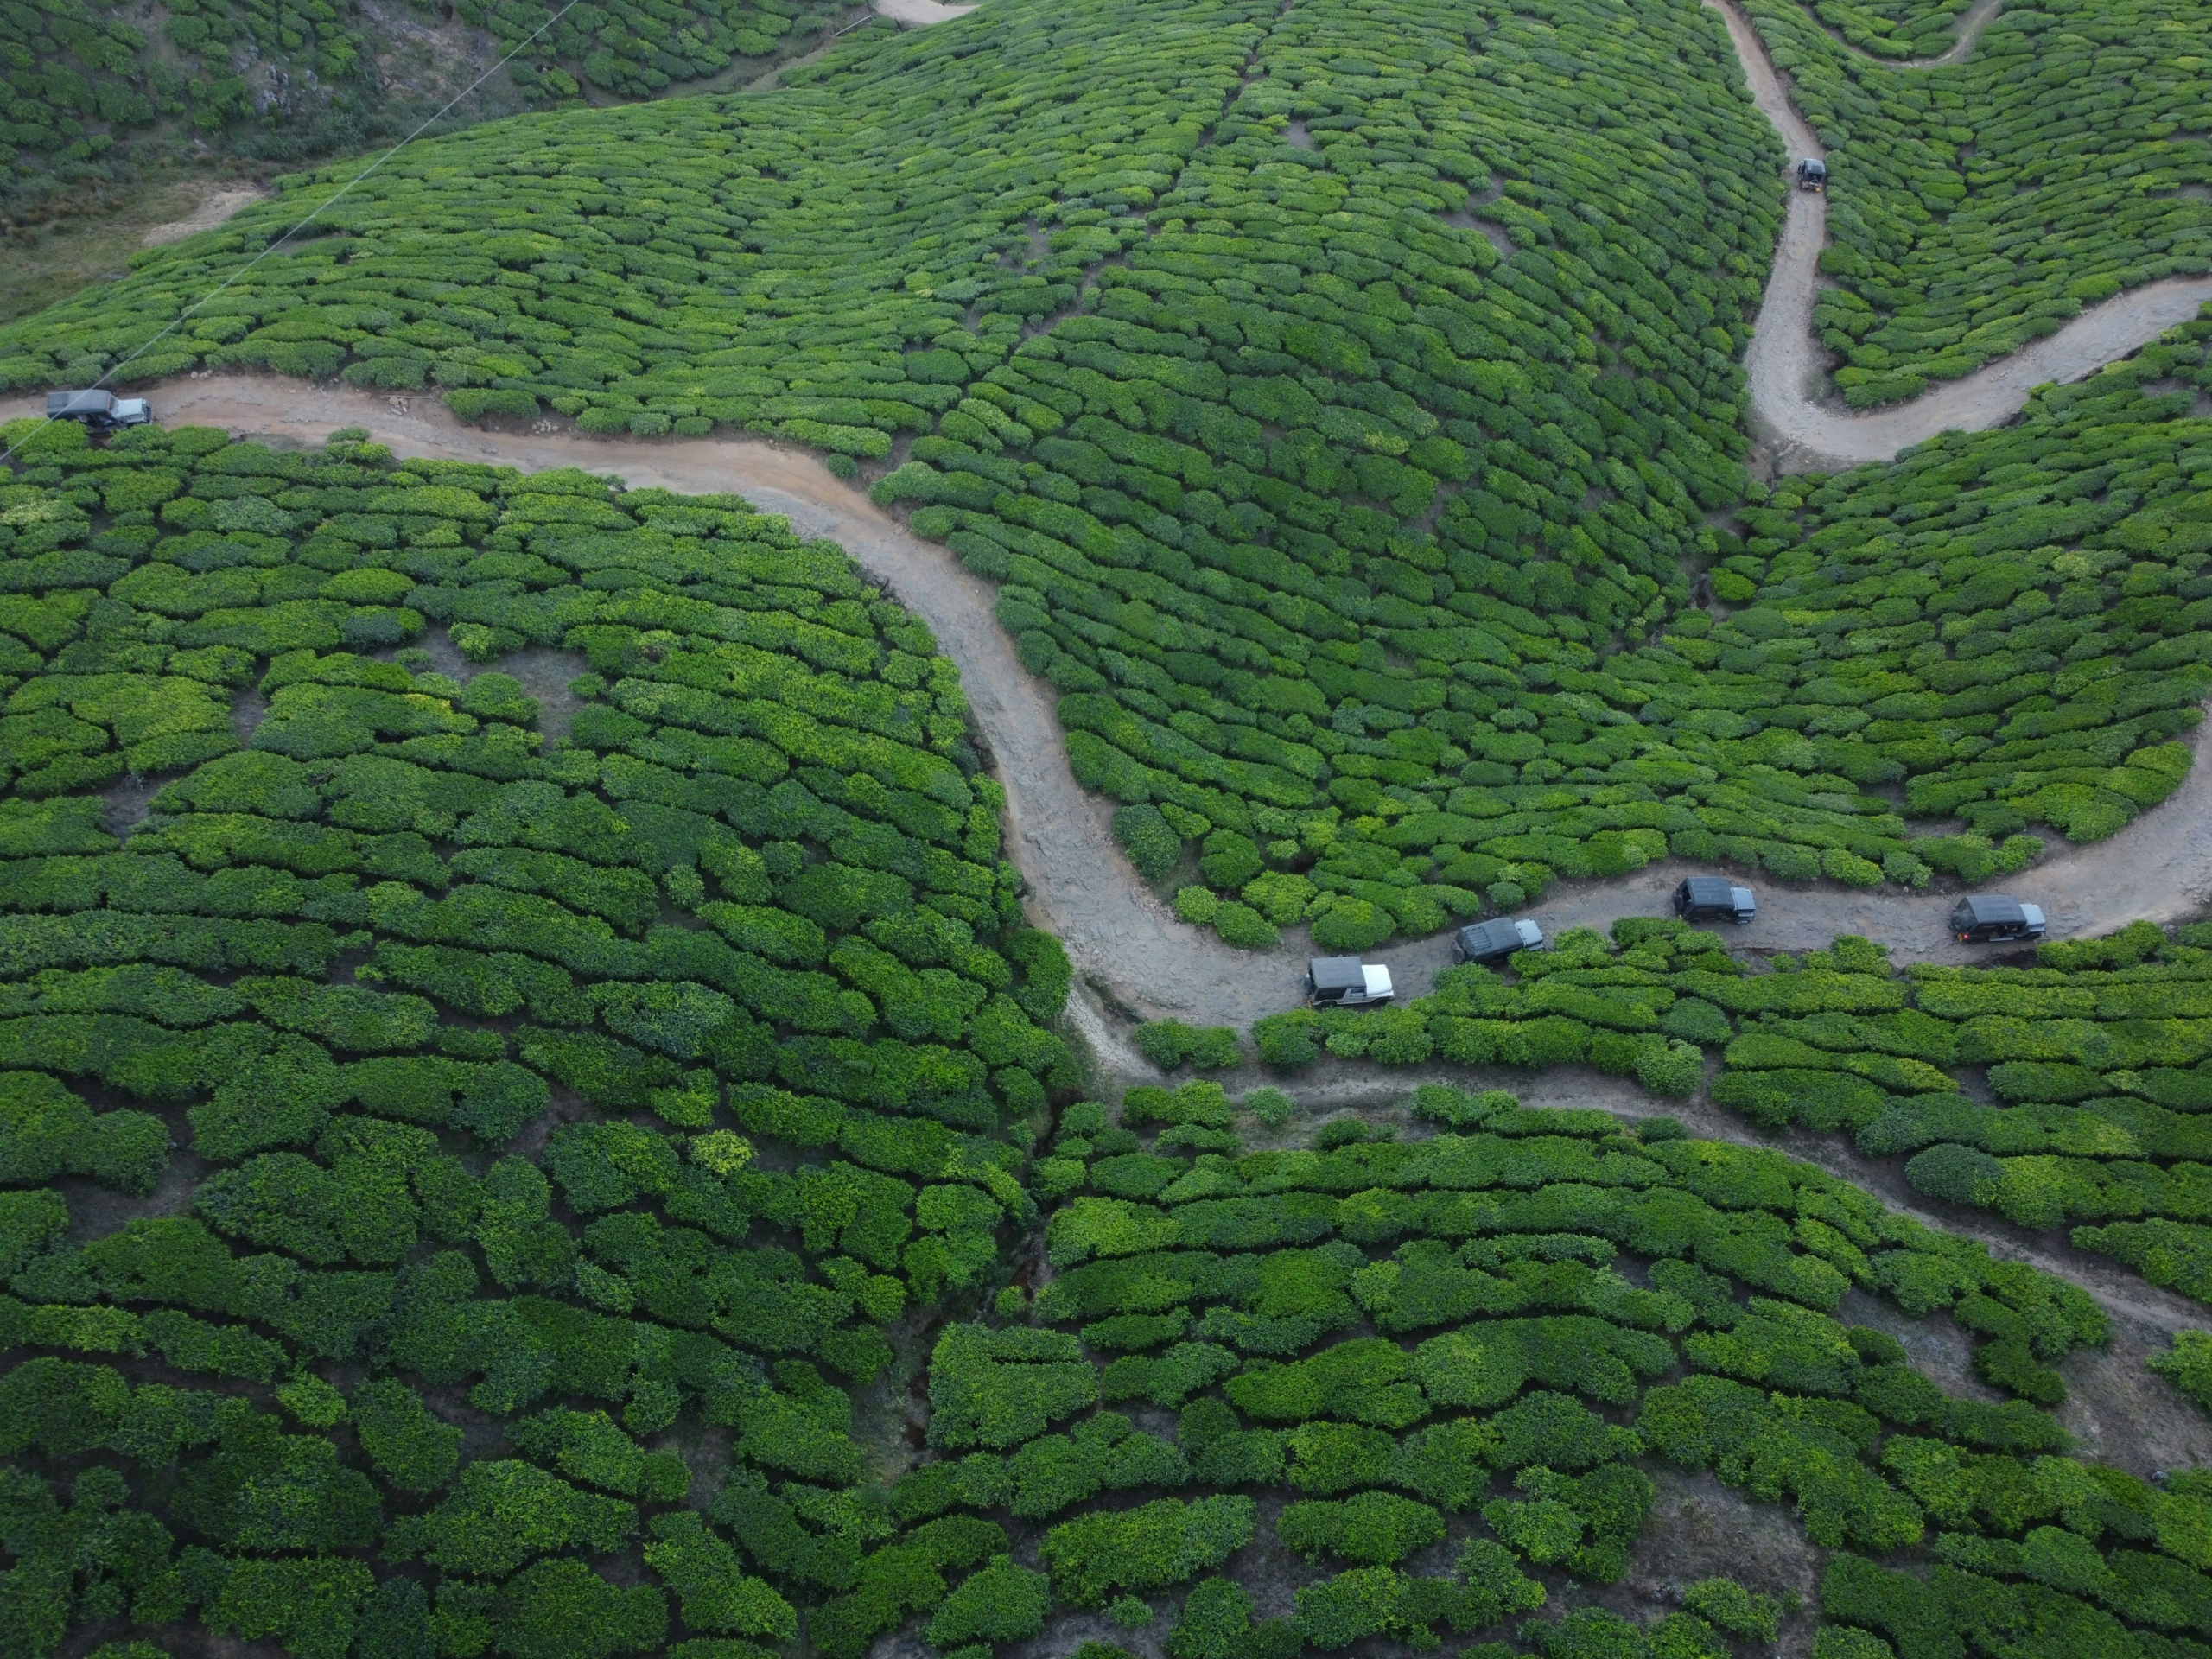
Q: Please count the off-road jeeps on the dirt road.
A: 6